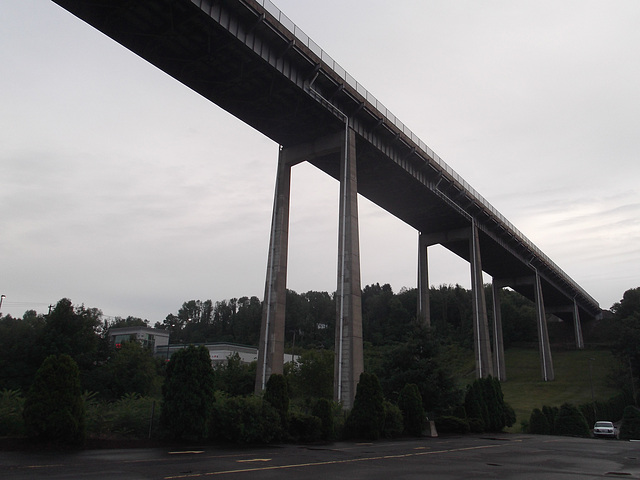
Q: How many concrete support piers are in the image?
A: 7